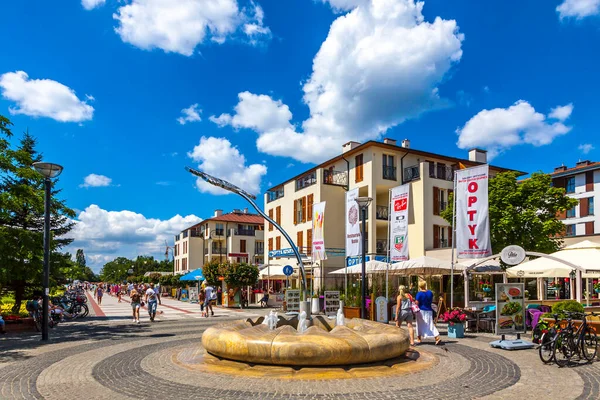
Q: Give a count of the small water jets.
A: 3